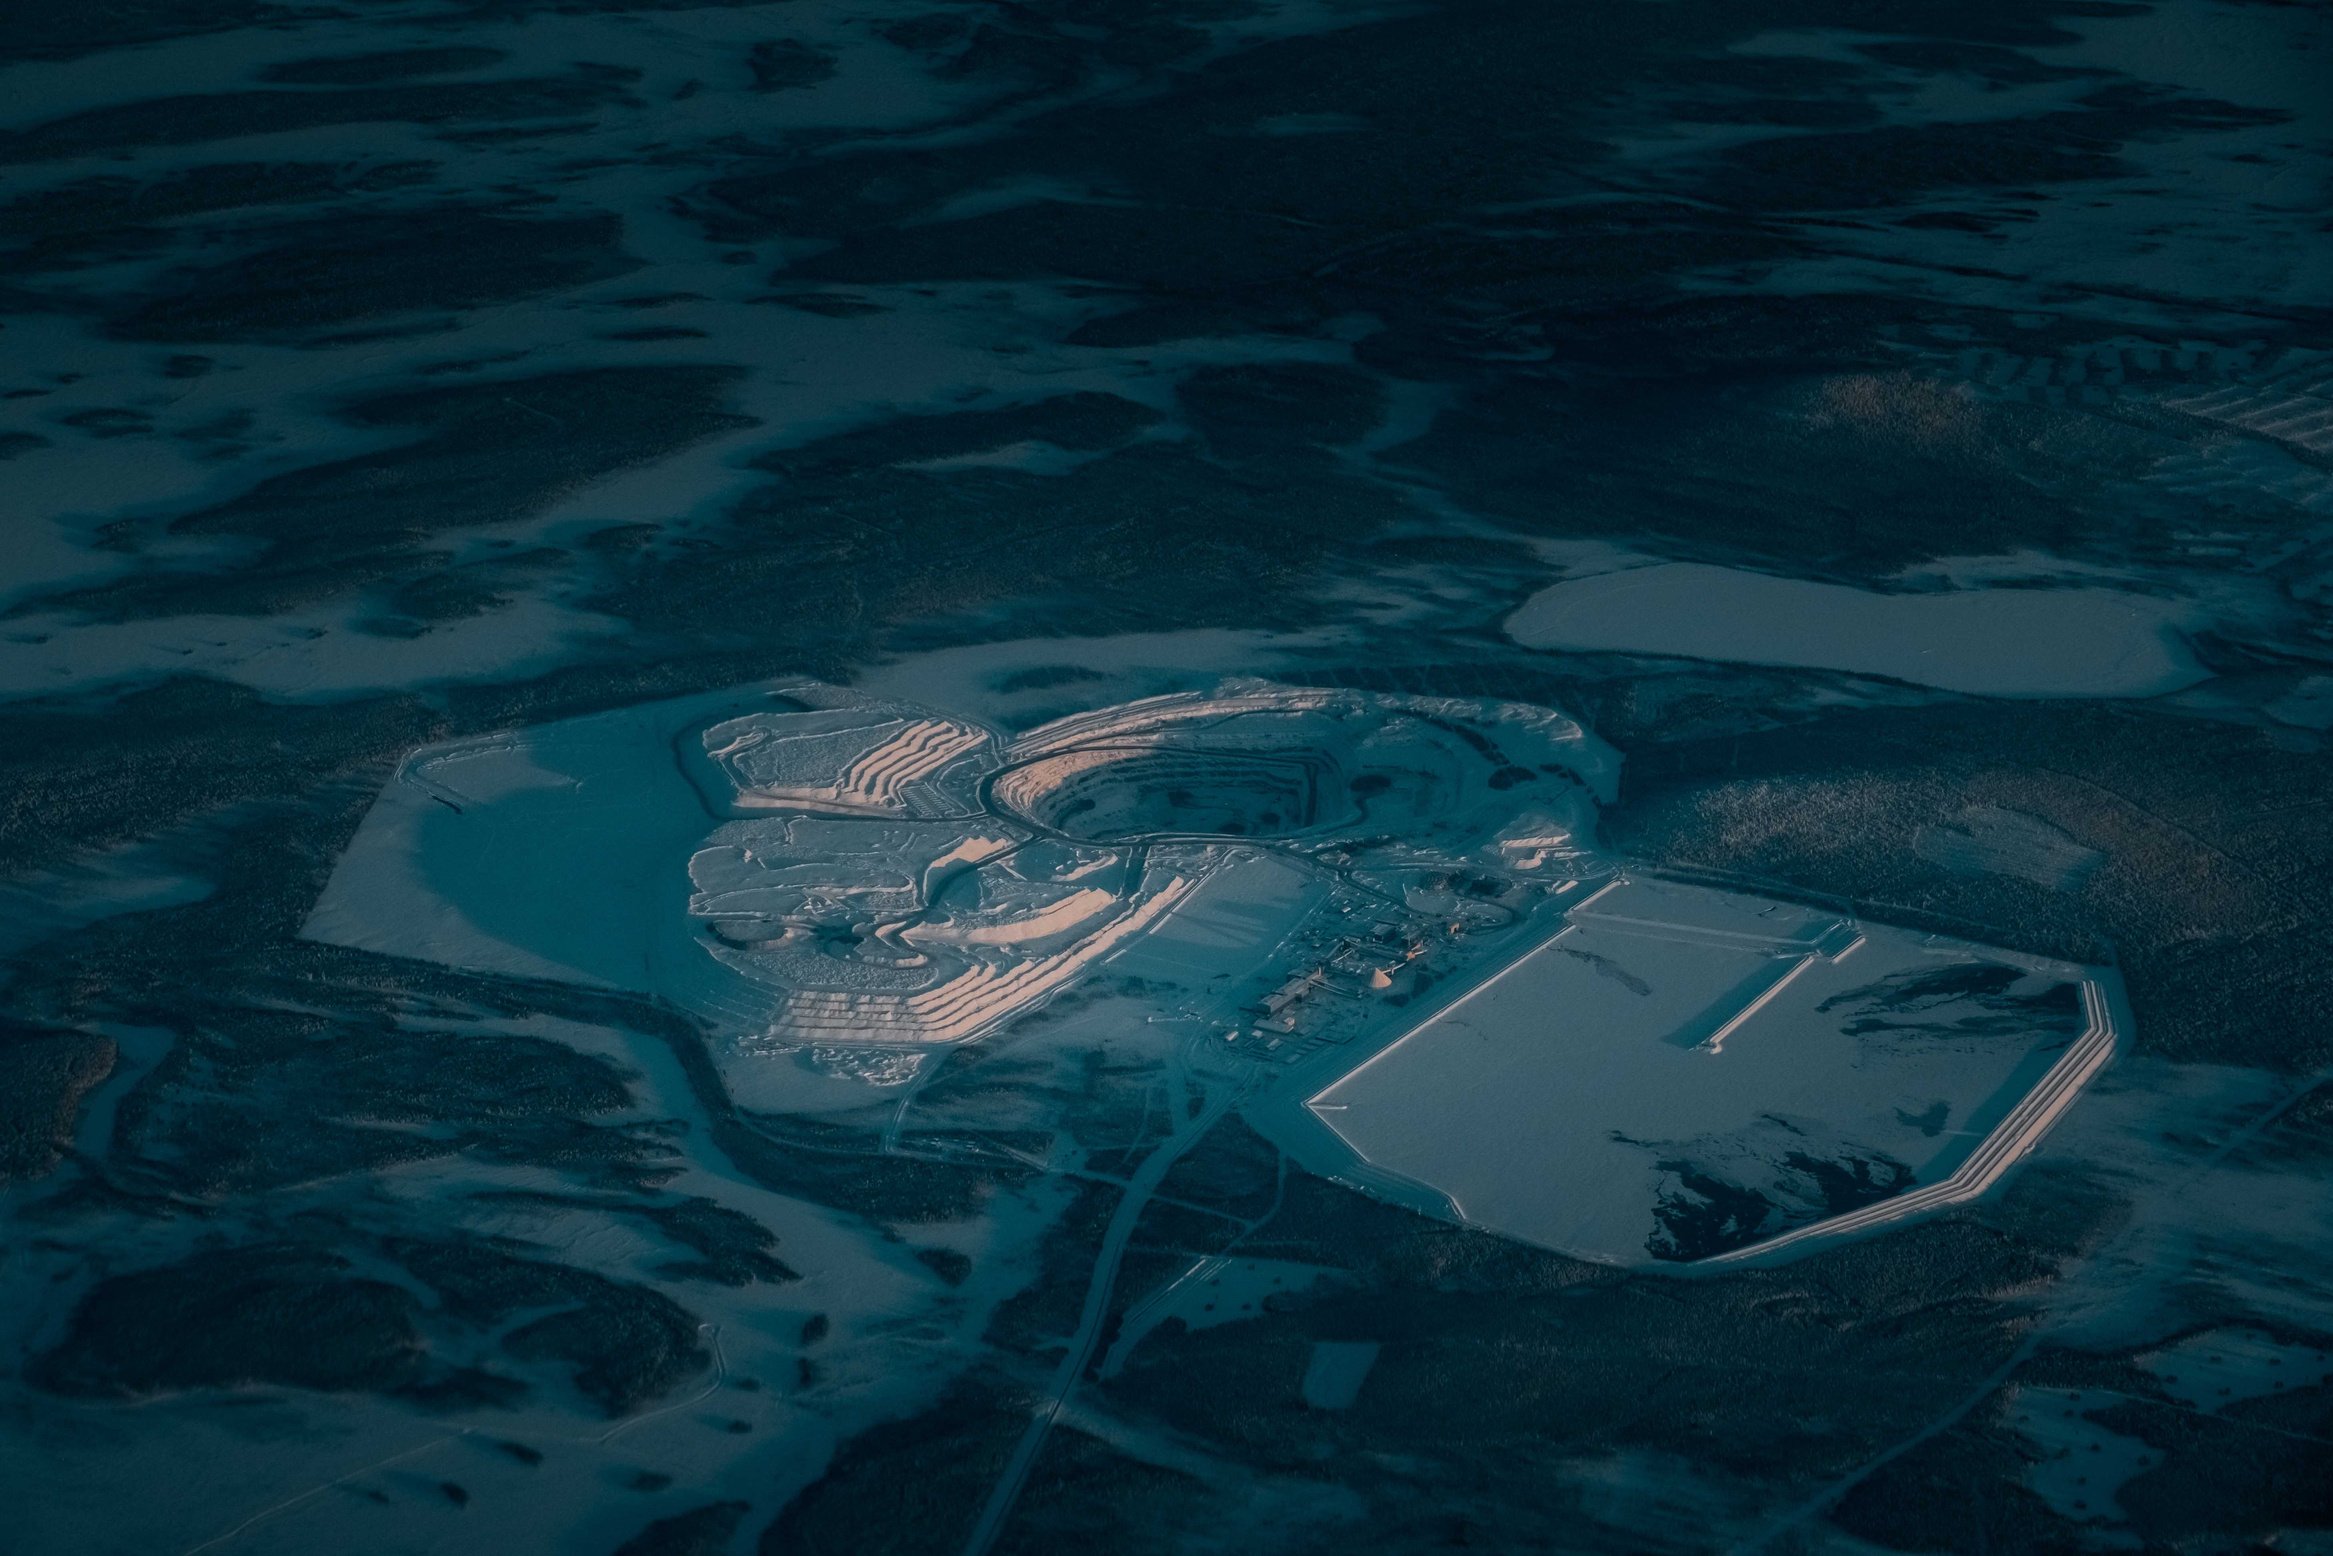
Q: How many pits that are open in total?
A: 1